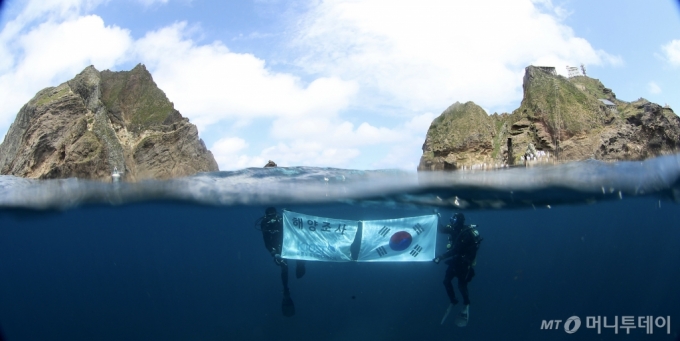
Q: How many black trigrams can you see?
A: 4